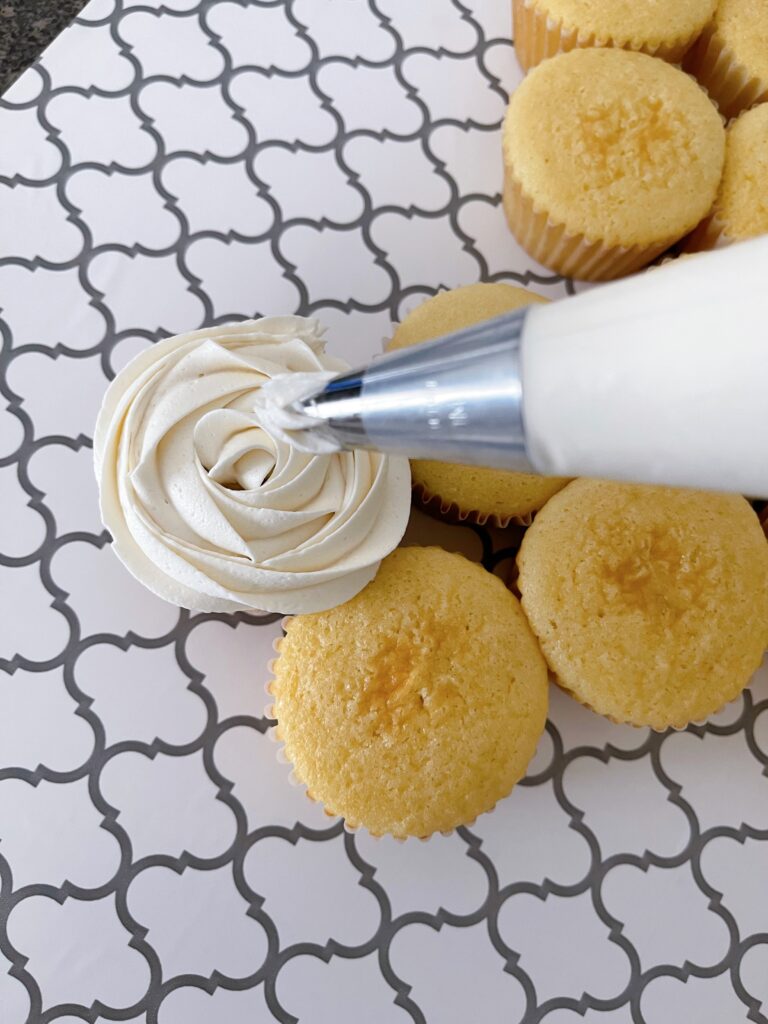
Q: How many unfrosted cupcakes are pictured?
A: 7